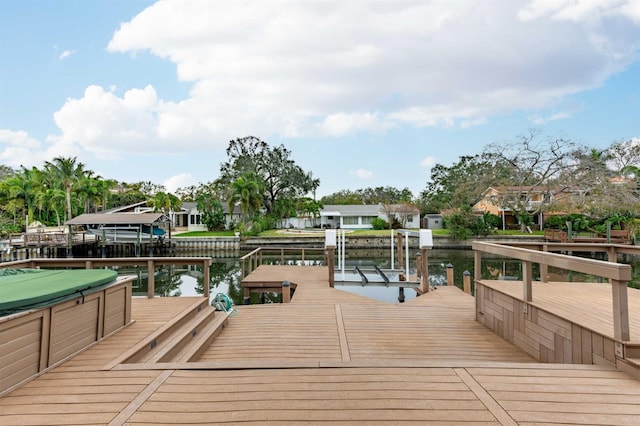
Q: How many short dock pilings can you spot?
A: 4